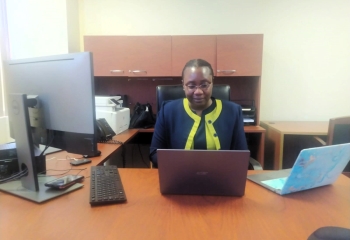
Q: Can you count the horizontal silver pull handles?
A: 3